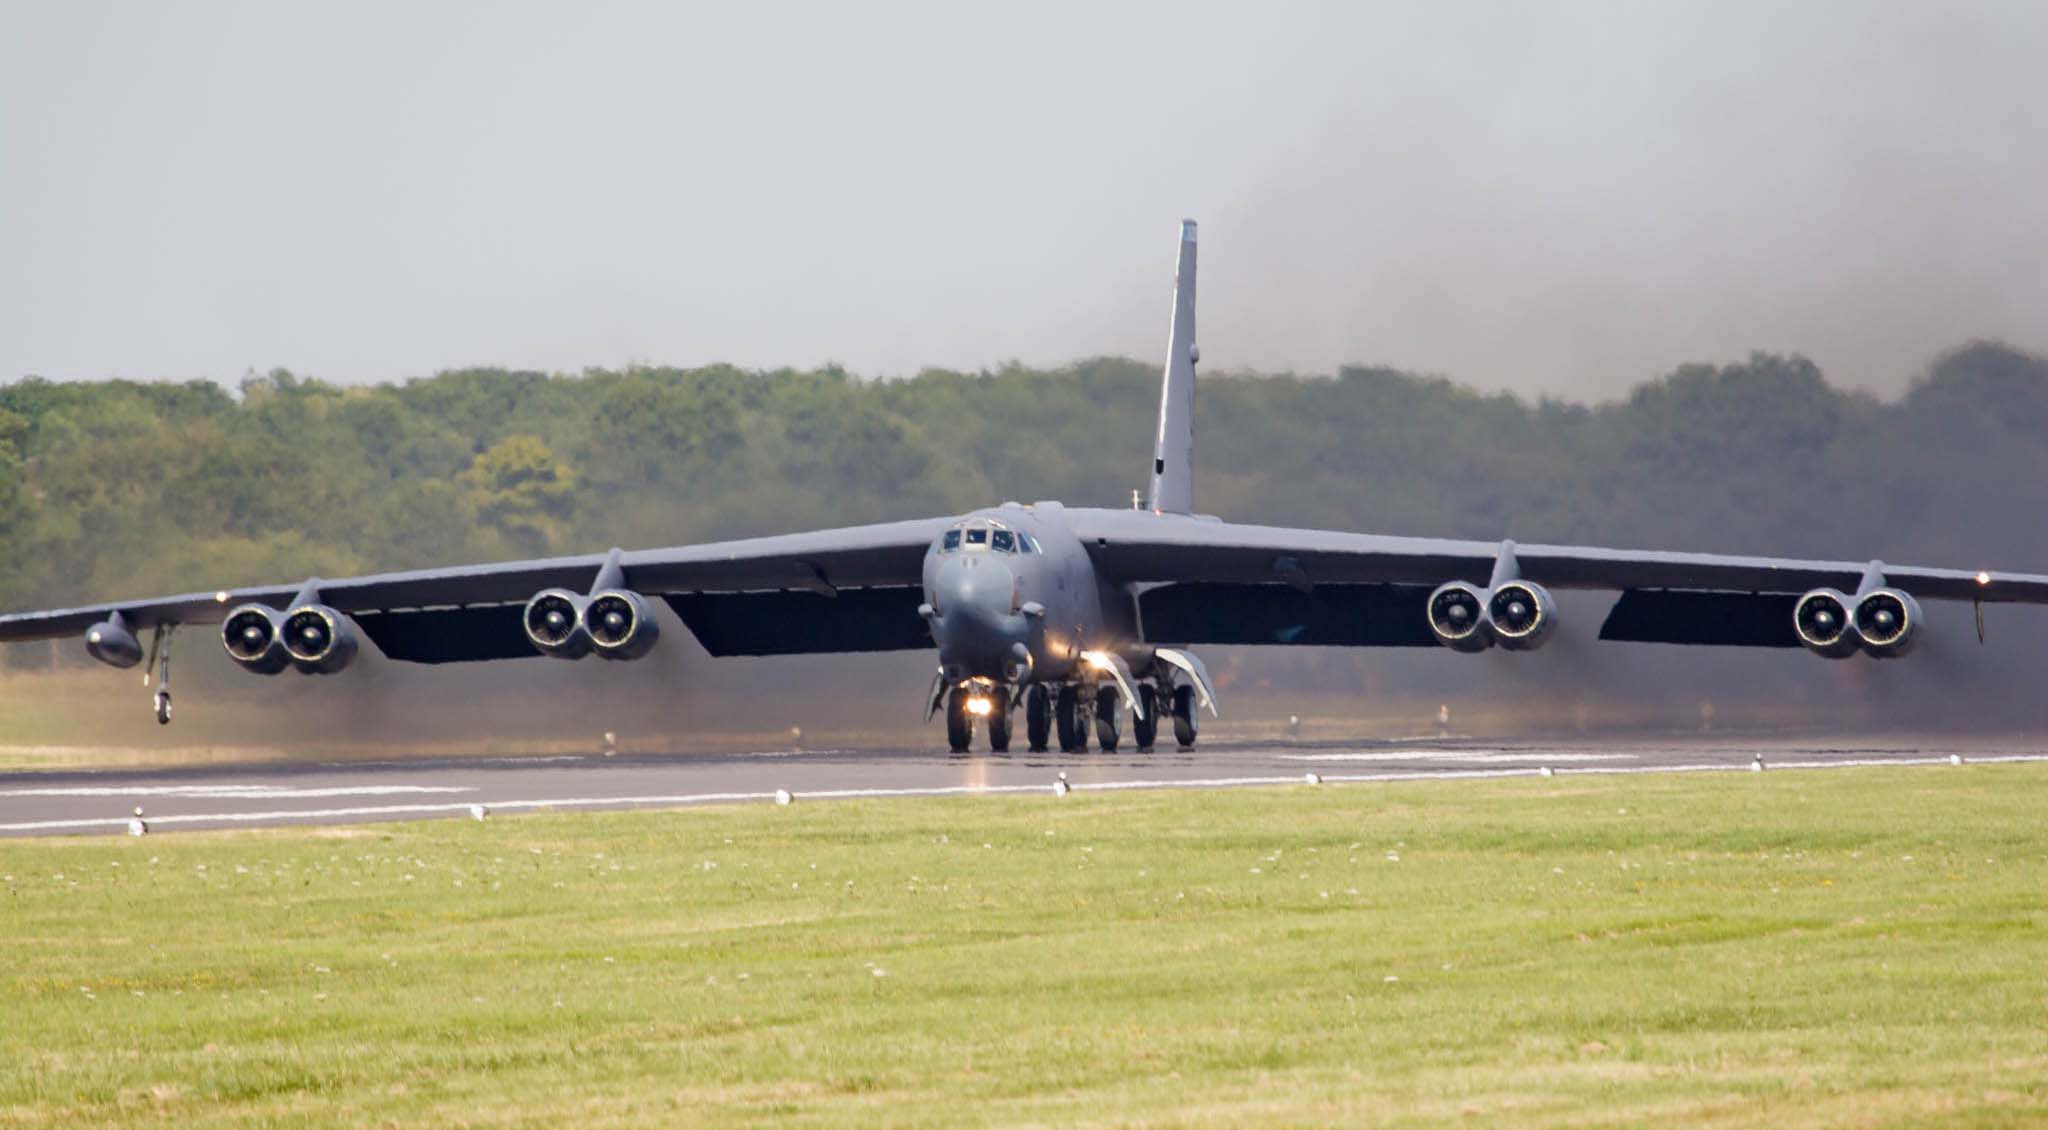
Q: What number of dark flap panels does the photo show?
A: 4